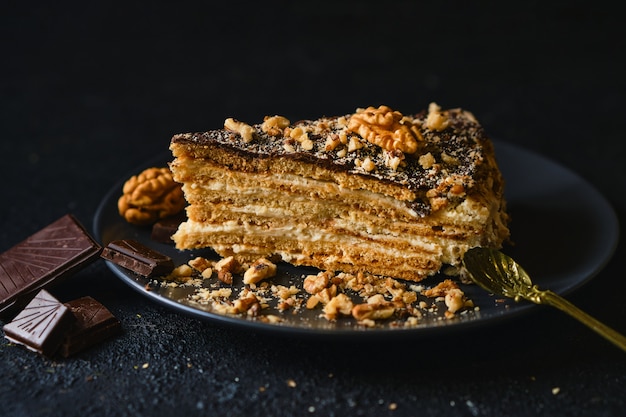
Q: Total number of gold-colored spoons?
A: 1